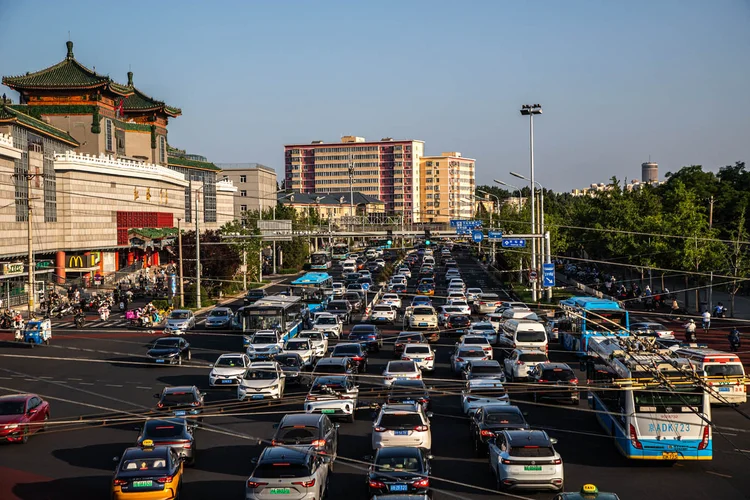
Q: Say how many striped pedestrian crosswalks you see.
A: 1